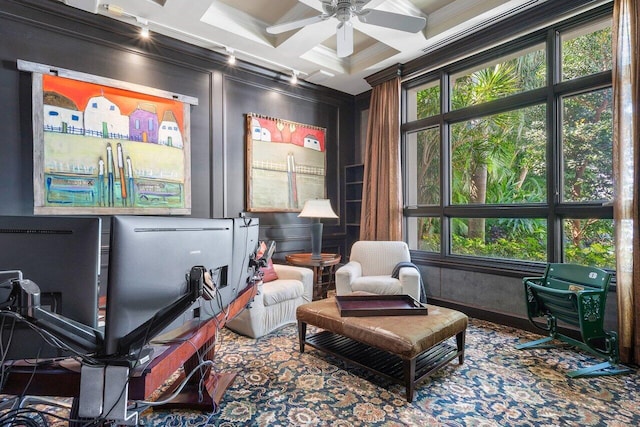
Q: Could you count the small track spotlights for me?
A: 3